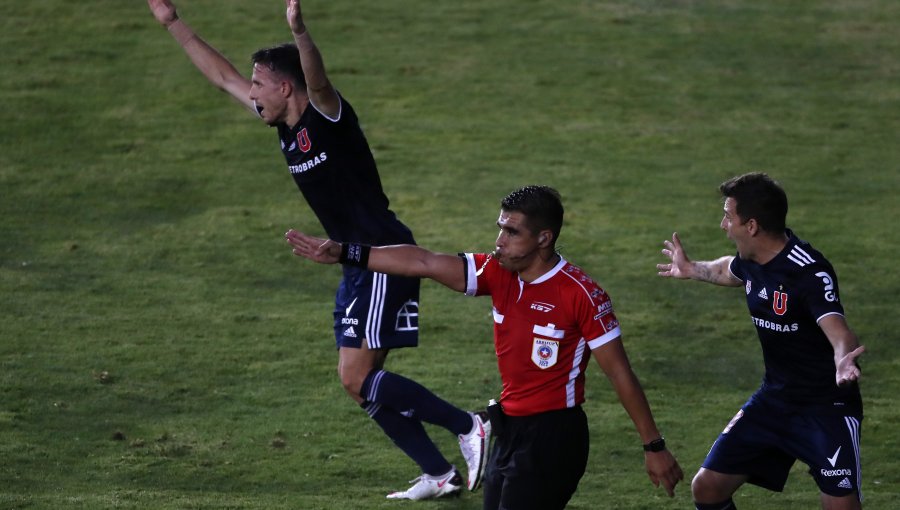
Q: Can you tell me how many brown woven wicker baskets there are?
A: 0